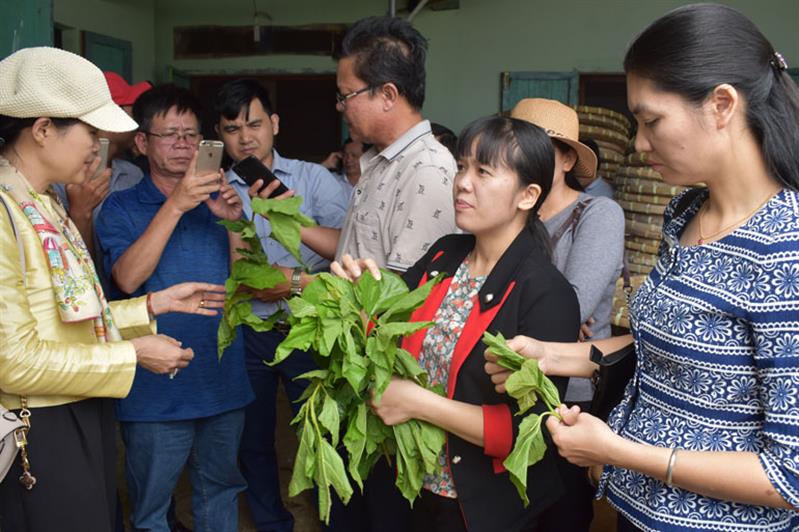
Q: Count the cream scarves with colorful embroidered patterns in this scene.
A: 1